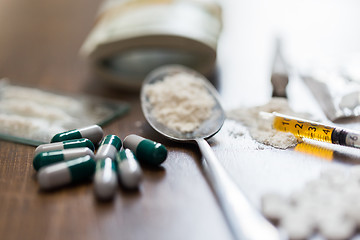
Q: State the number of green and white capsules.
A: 8